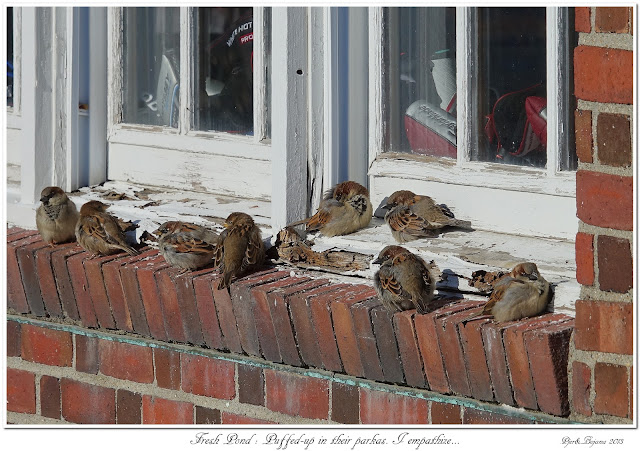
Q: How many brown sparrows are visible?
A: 8